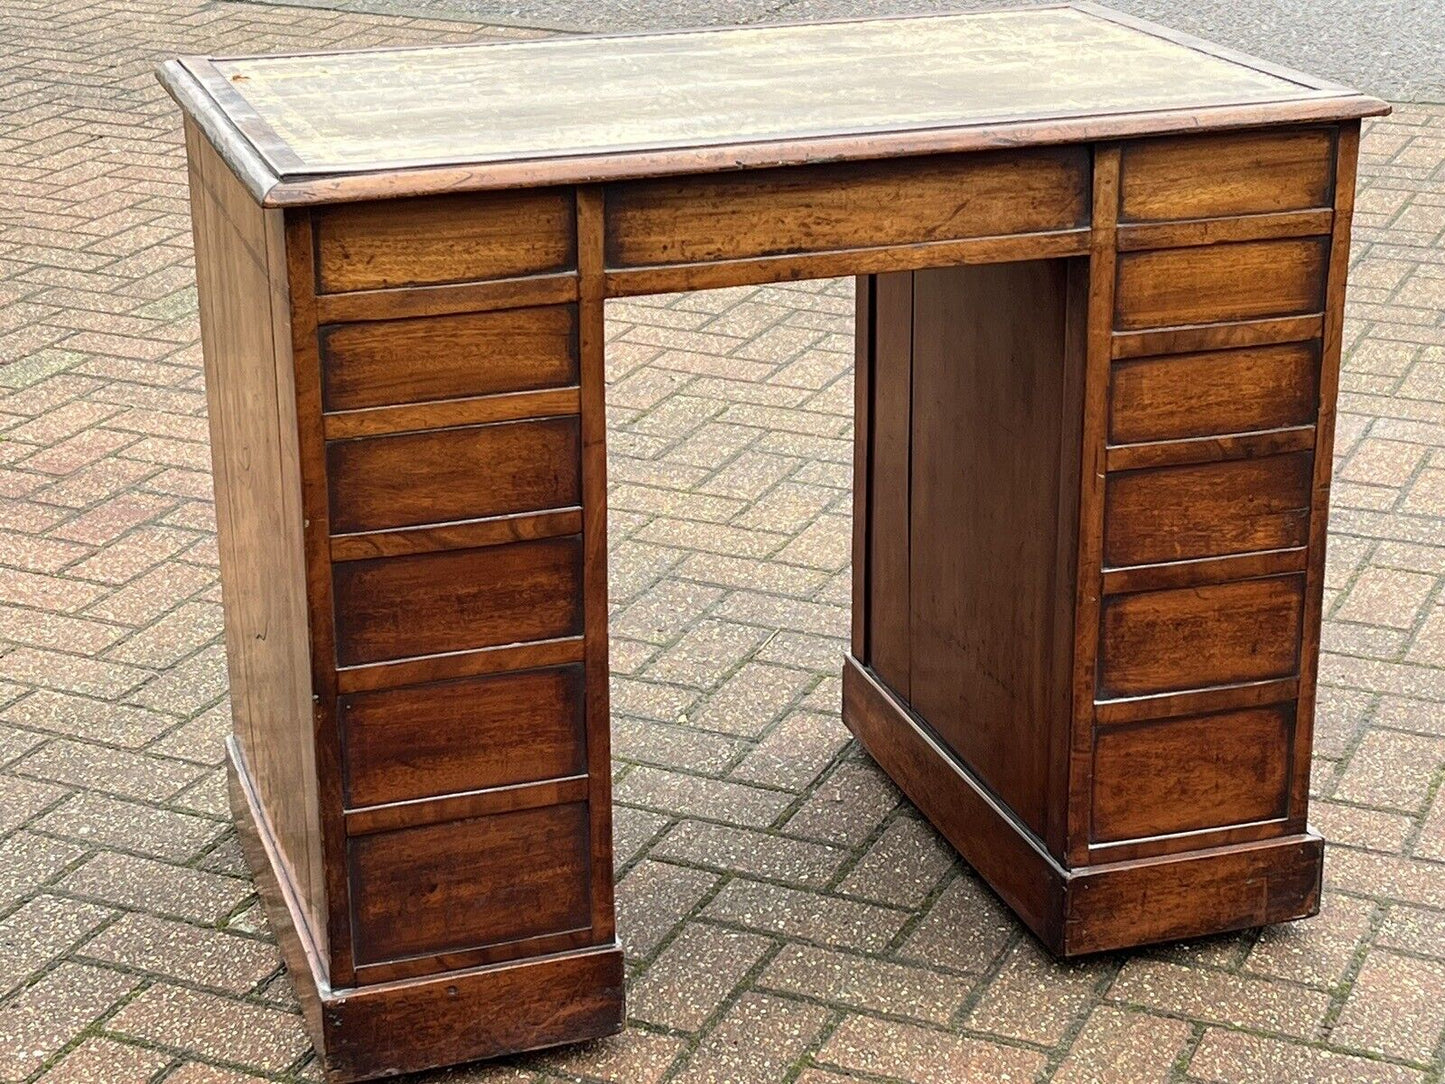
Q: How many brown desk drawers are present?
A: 13